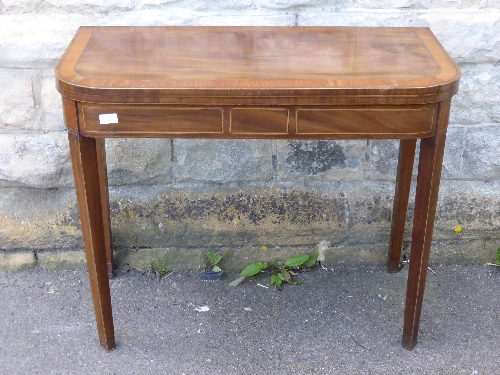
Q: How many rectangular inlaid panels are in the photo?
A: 3